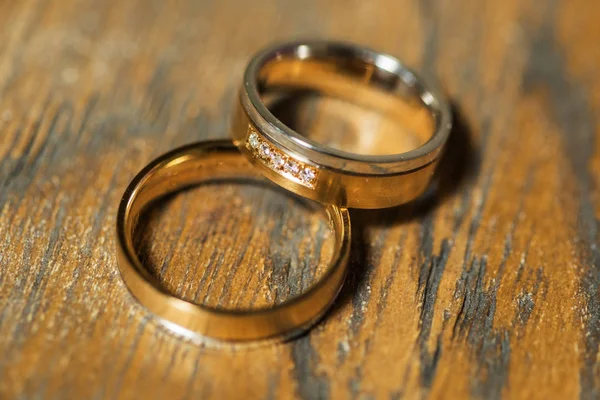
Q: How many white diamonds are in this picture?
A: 5